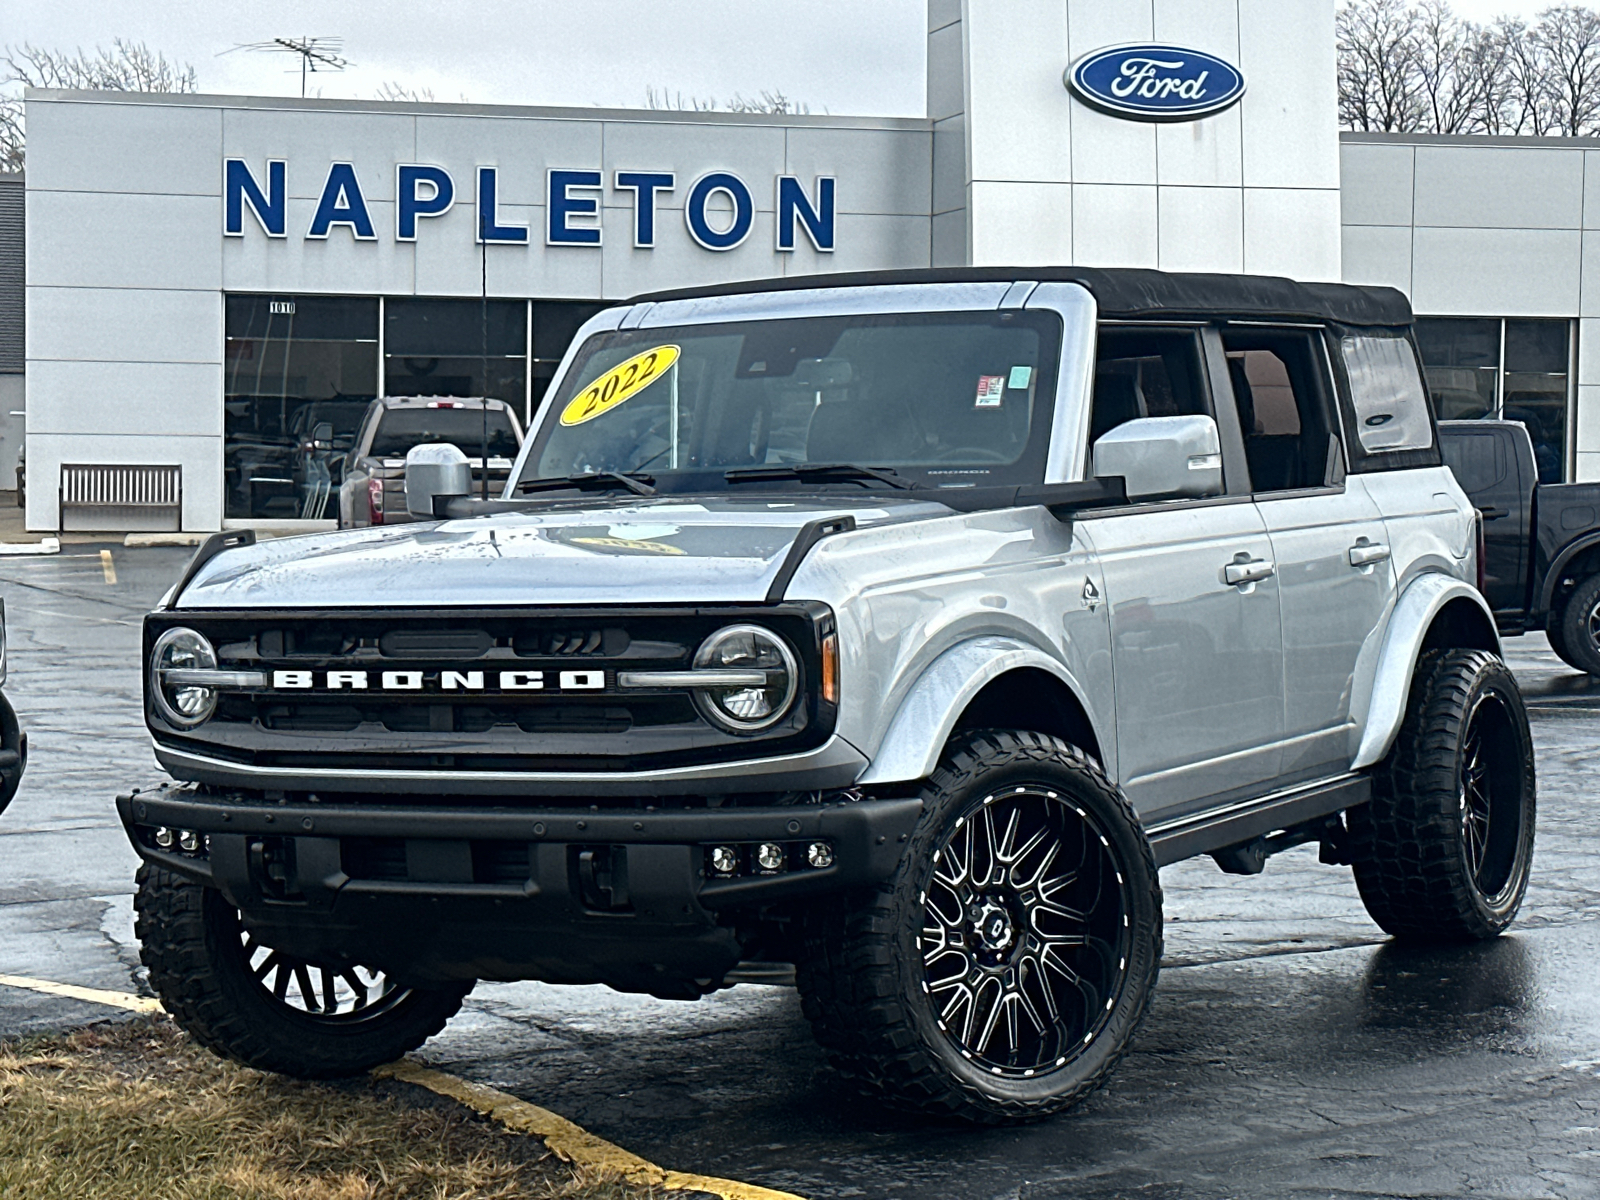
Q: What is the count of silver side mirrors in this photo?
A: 2